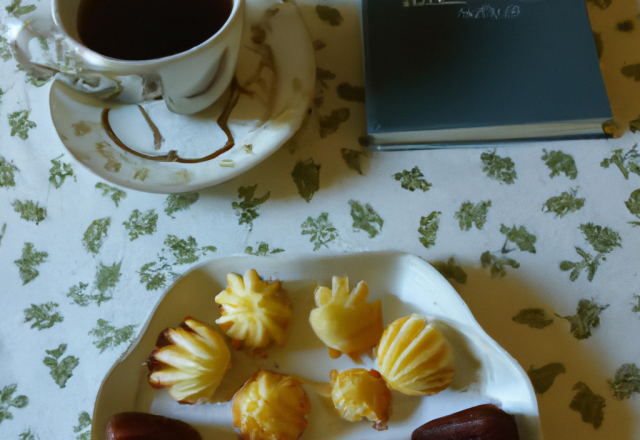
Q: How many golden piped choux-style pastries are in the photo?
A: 6